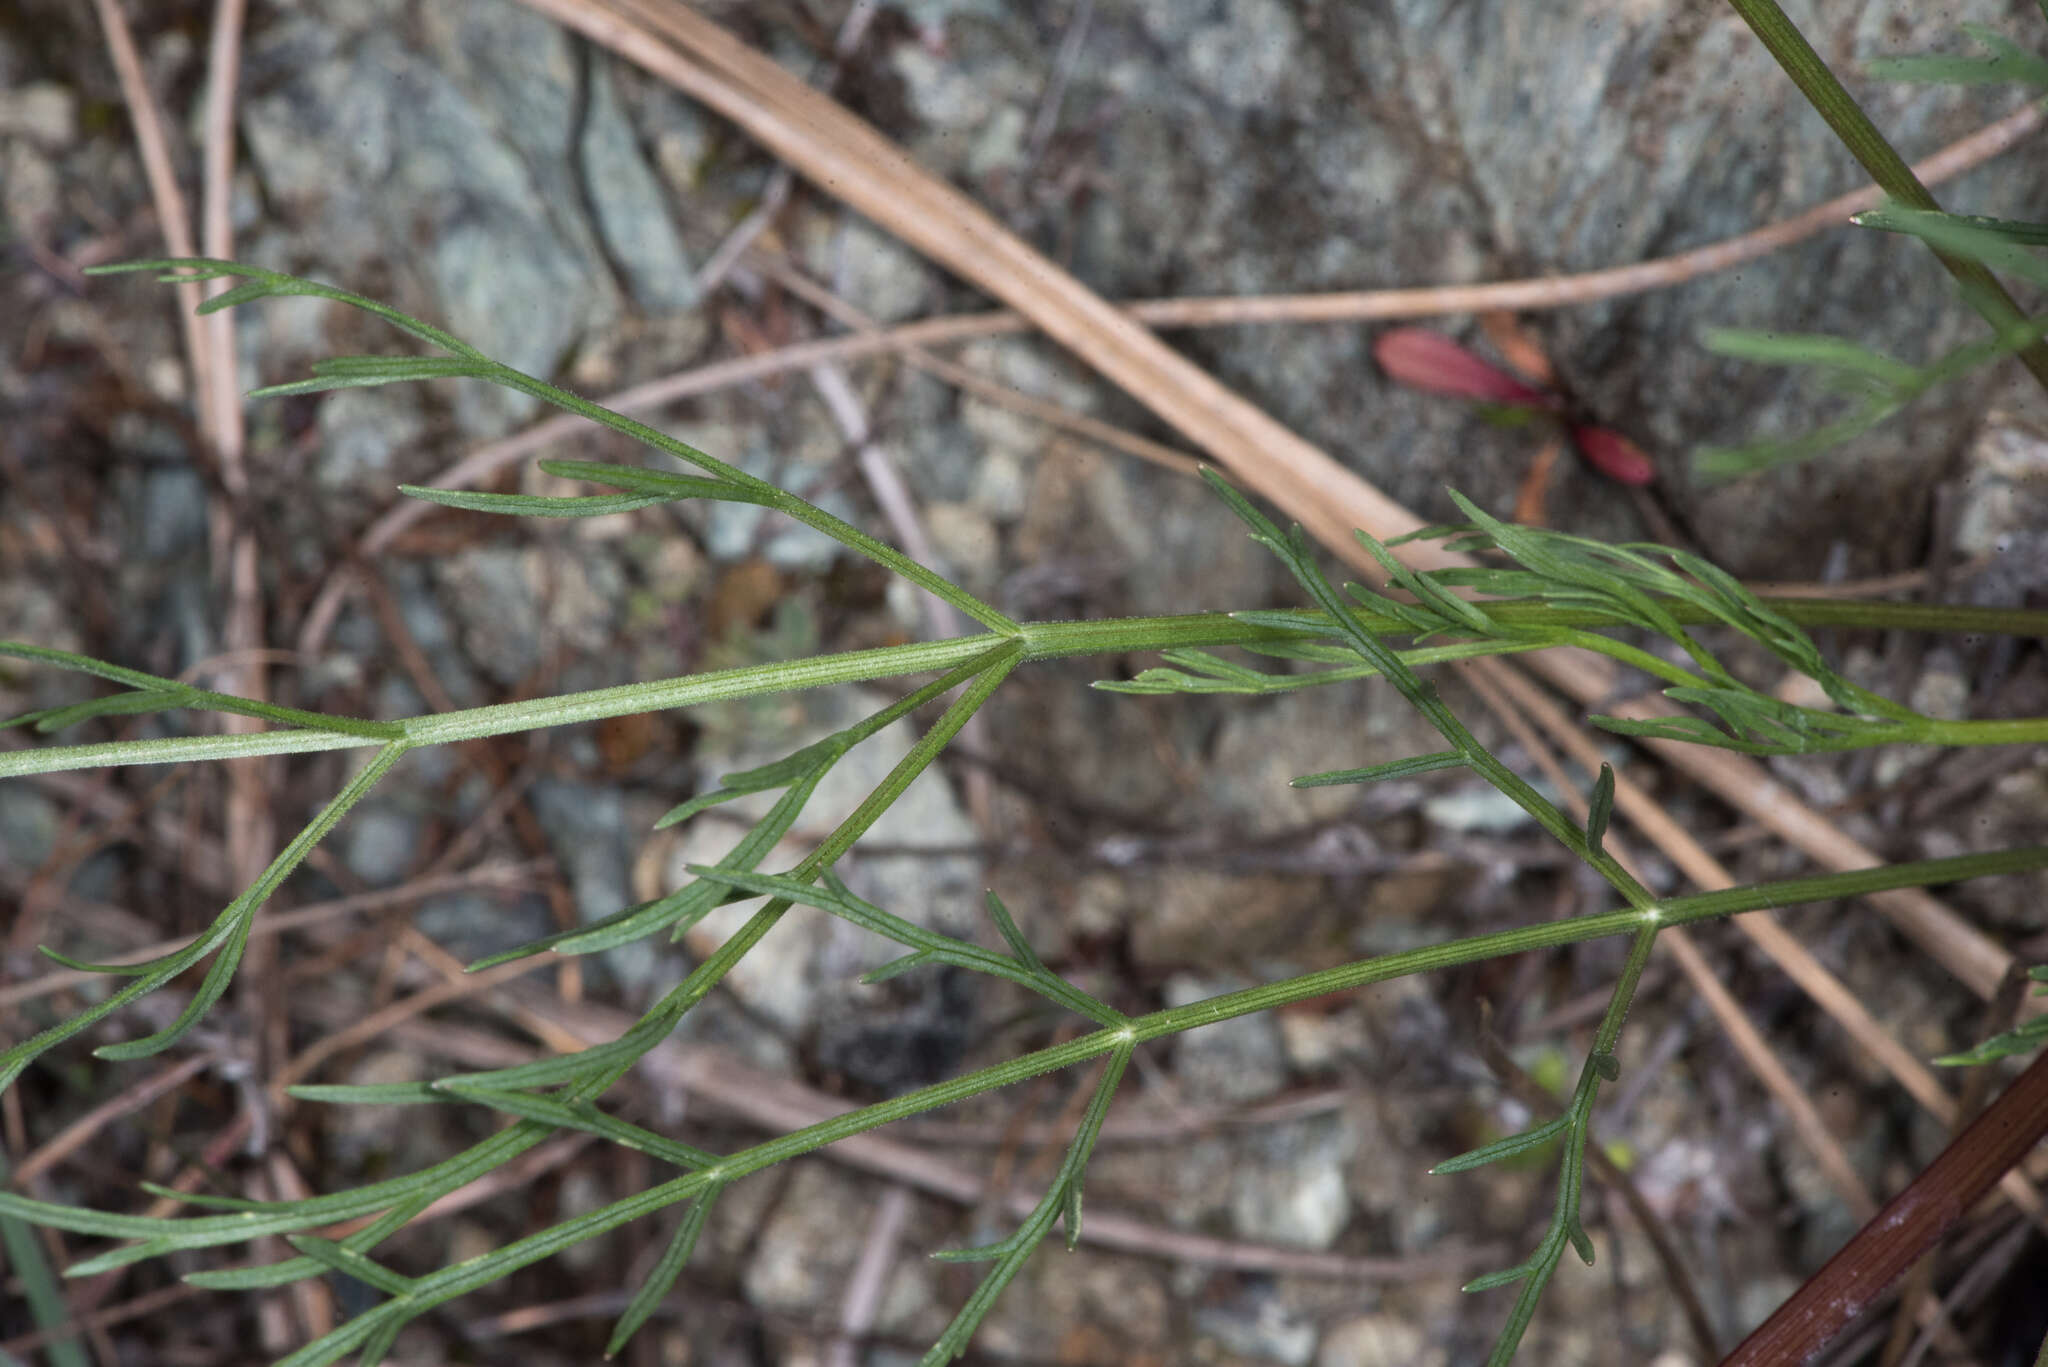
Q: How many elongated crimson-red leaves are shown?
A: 2